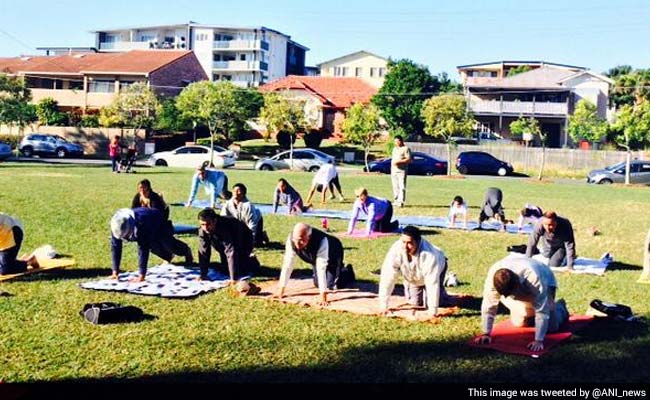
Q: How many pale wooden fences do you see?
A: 1